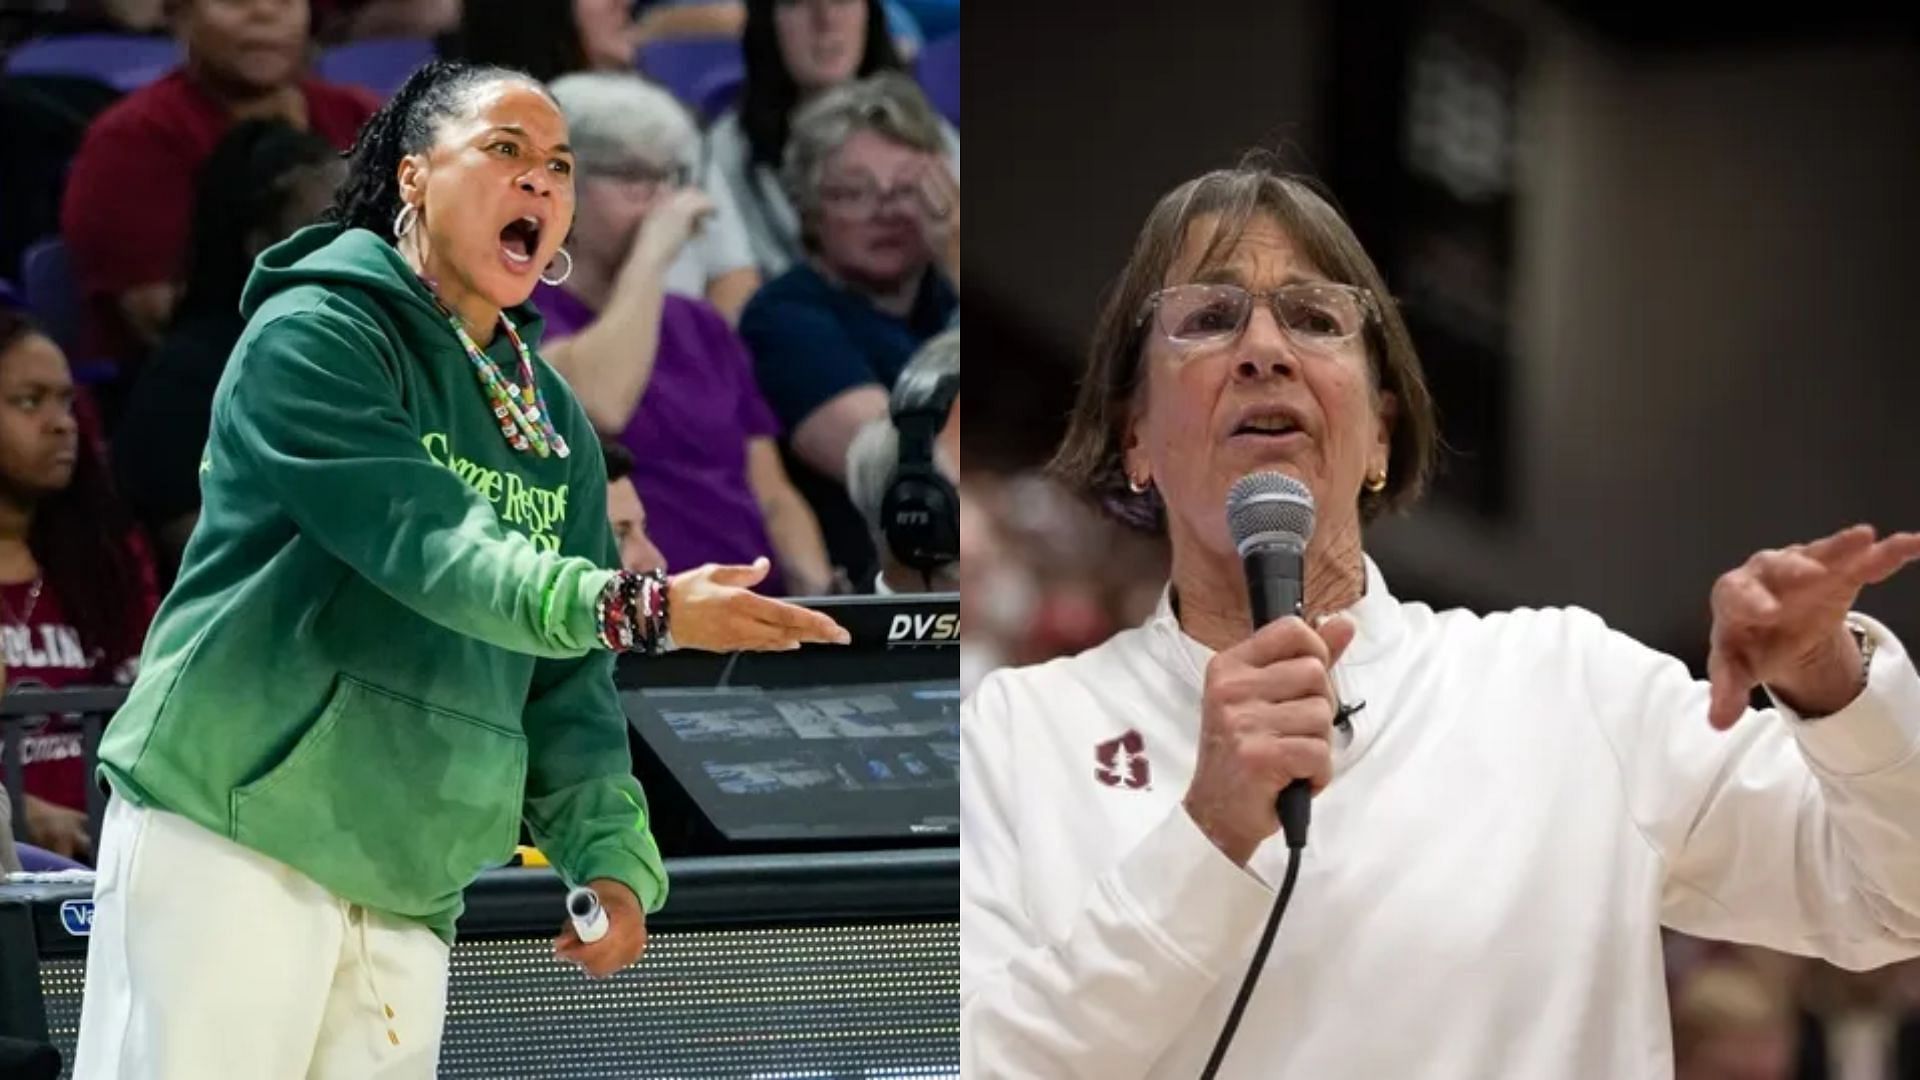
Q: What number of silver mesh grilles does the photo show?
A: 1